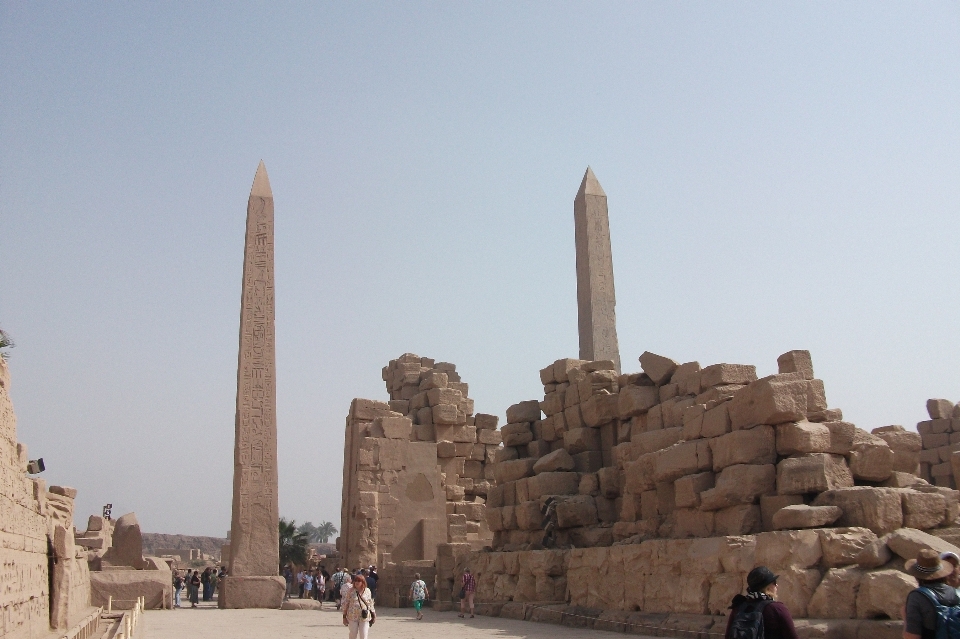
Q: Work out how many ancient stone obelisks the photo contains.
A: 2